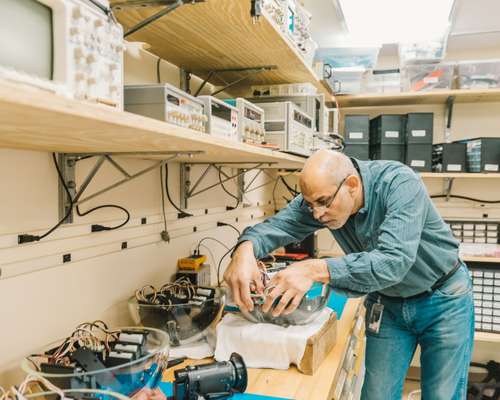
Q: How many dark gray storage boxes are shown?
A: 8